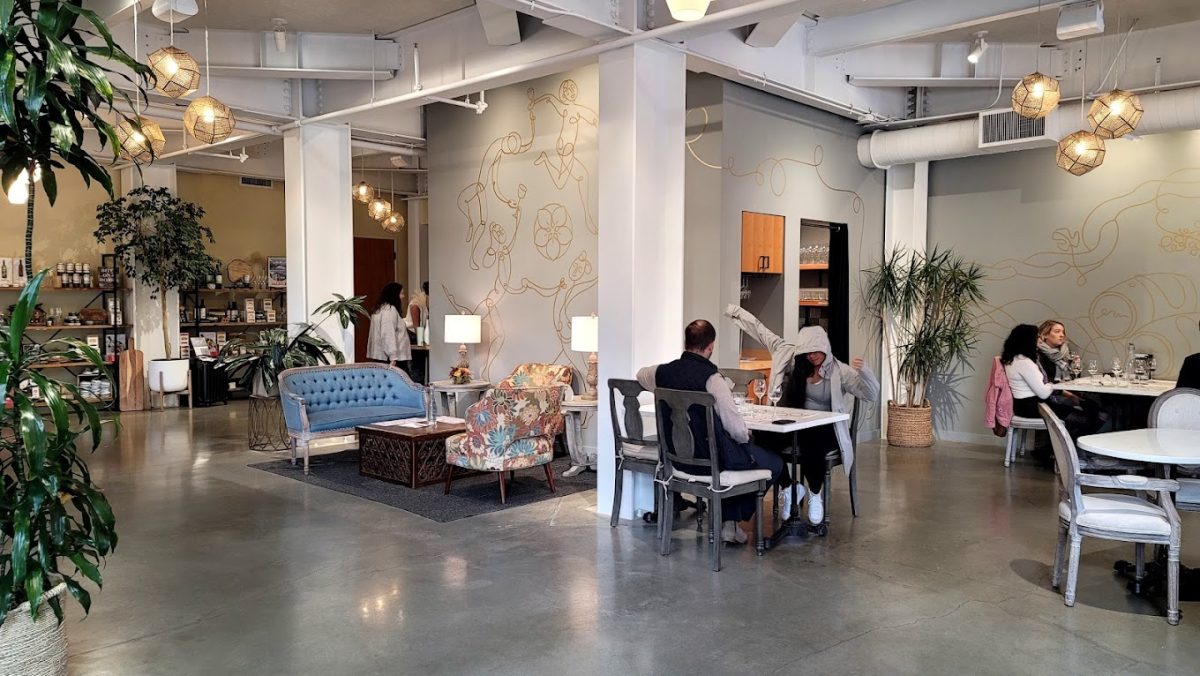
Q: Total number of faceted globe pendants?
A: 9